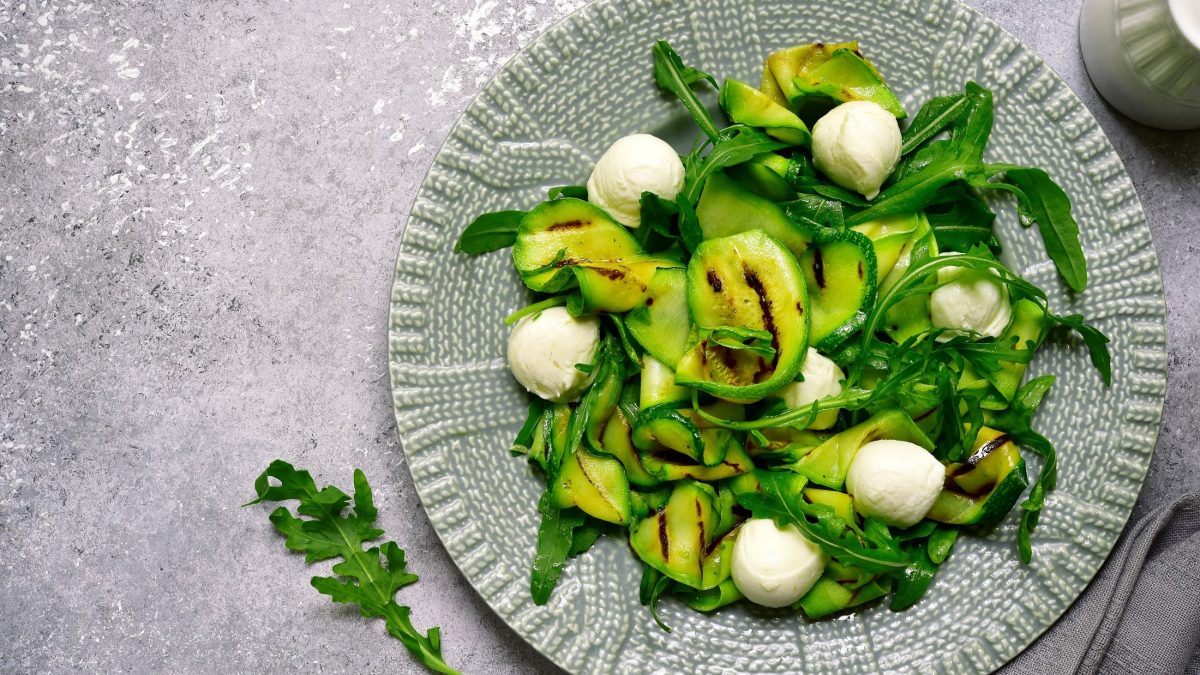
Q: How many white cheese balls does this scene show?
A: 7